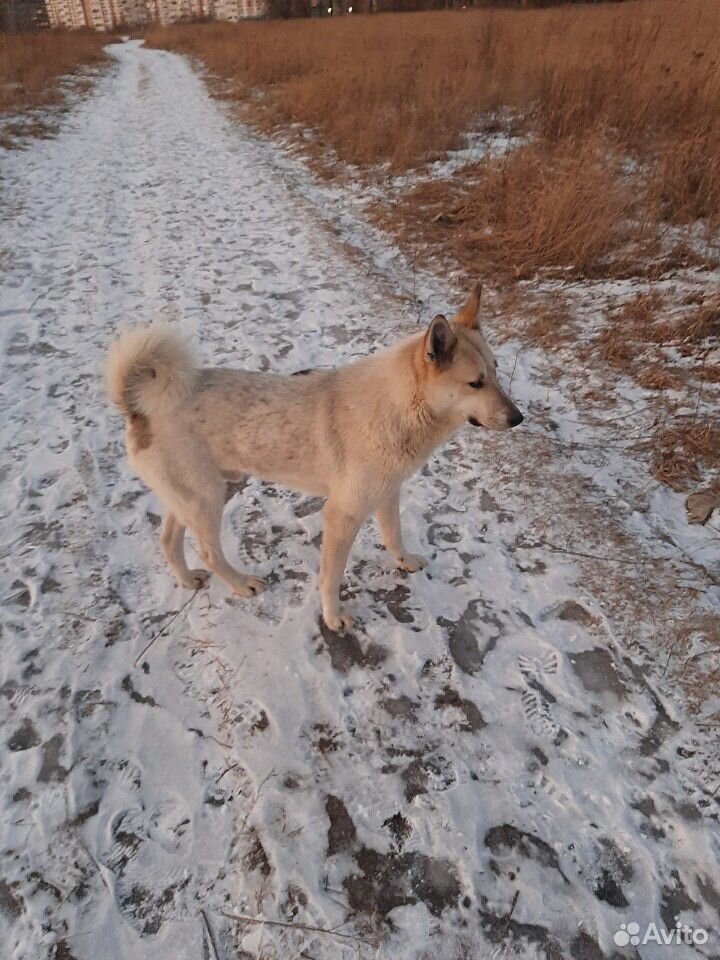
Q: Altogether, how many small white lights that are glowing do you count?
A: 2